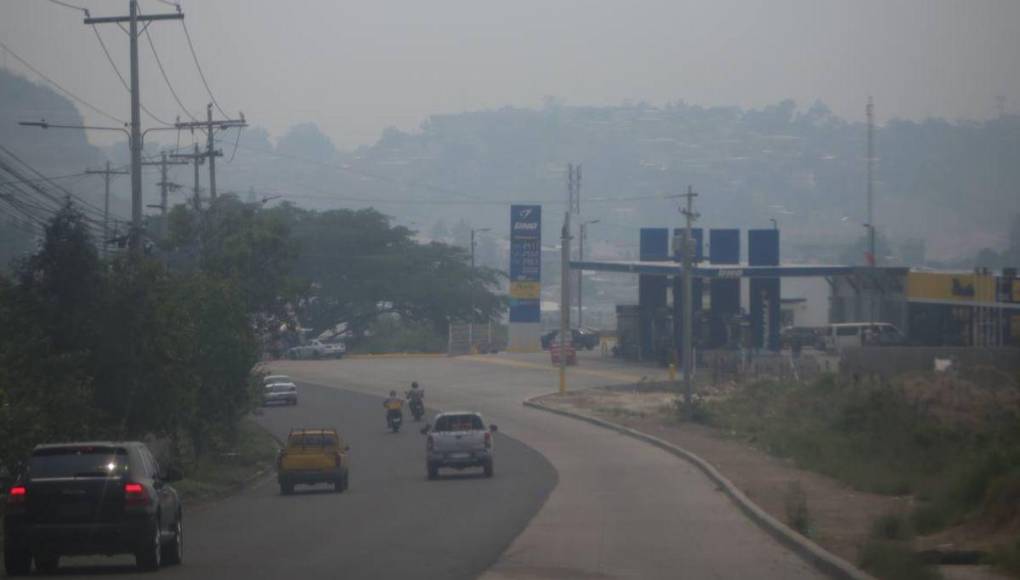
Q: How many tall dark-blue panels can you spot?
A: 4